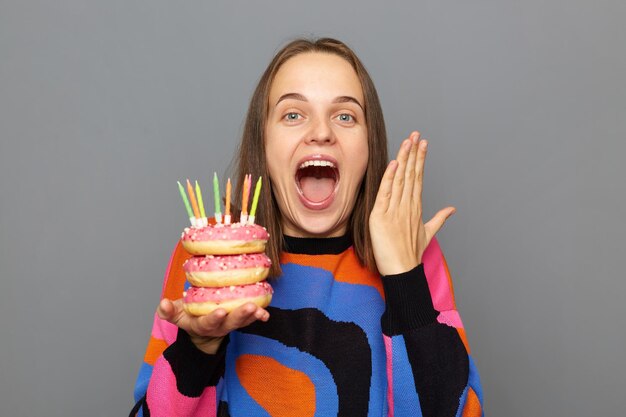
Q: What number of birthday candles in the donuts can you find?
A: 8